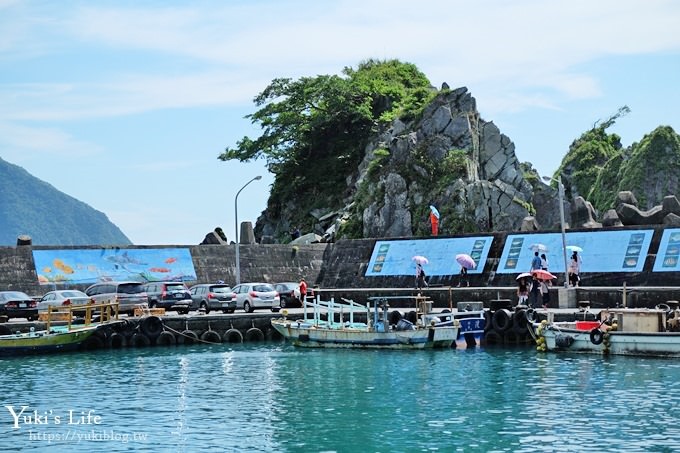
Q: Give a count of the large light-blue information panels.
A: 3